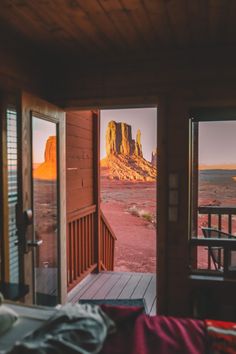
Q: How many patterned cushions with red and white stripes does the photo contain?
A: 1